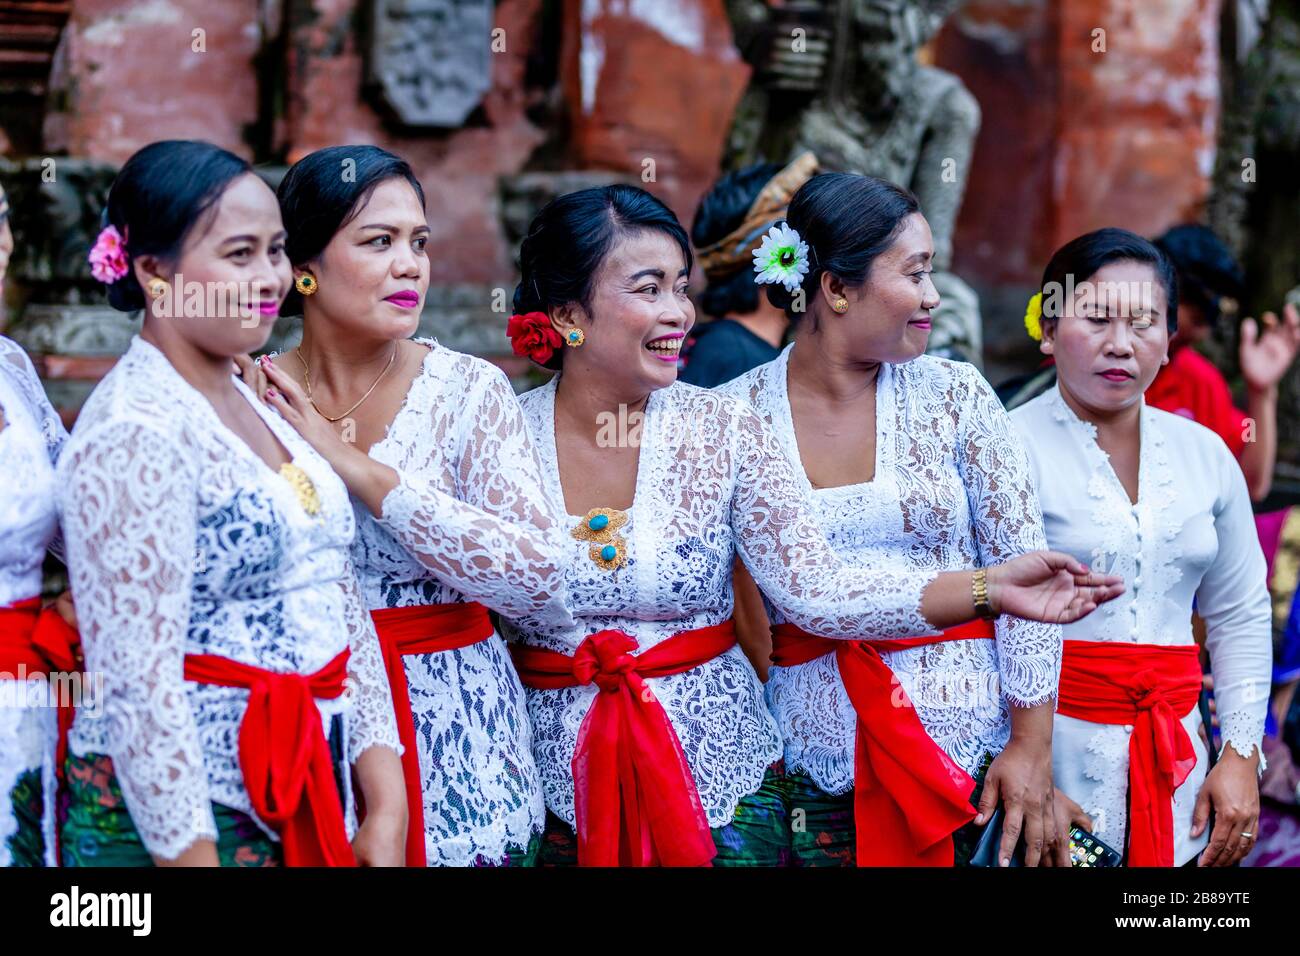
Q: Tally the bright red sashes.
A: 6